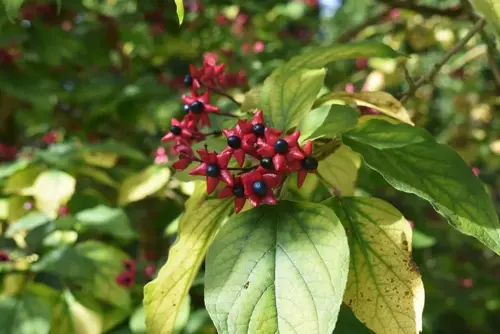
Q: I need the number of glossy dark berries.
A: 12